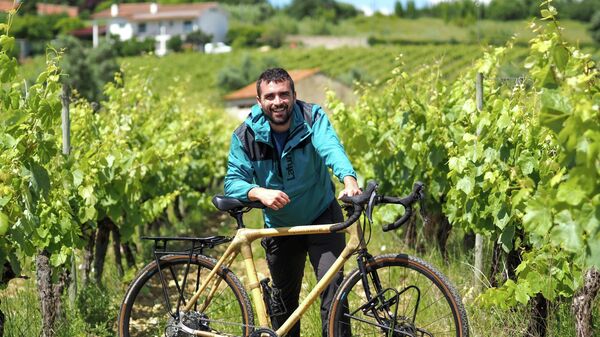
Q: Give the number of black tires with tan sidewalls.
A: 2